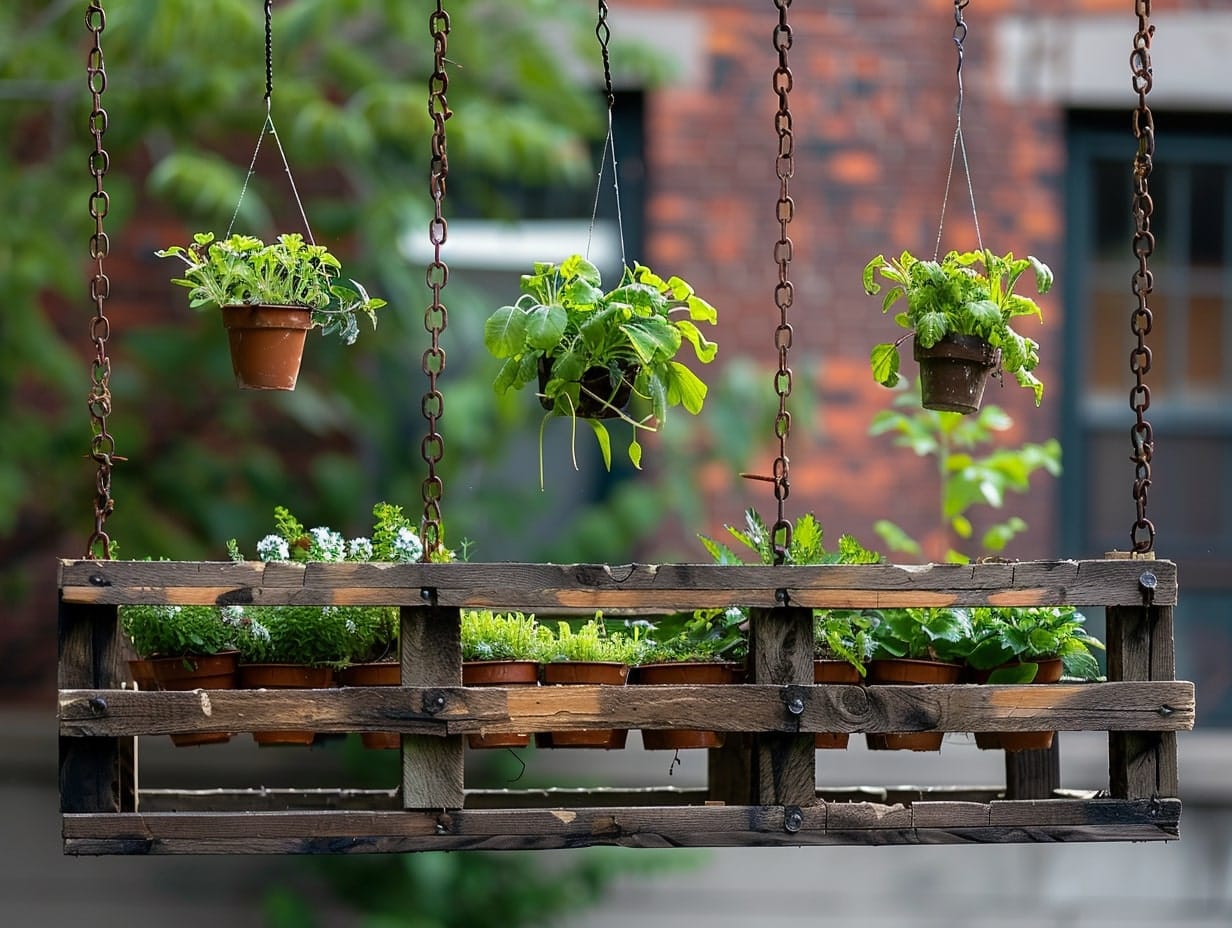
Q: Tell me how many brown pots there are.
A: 12